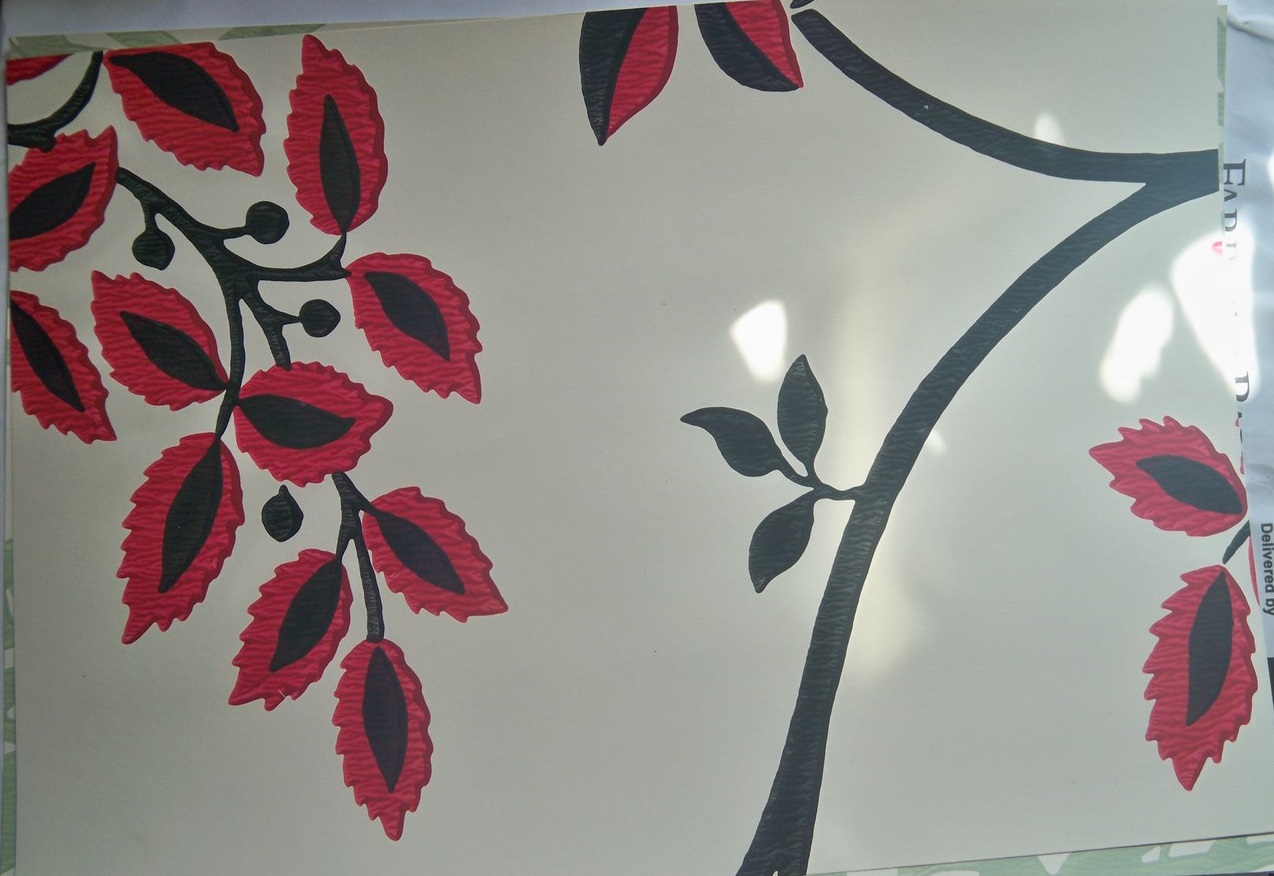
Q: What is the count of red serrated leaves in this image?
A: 13